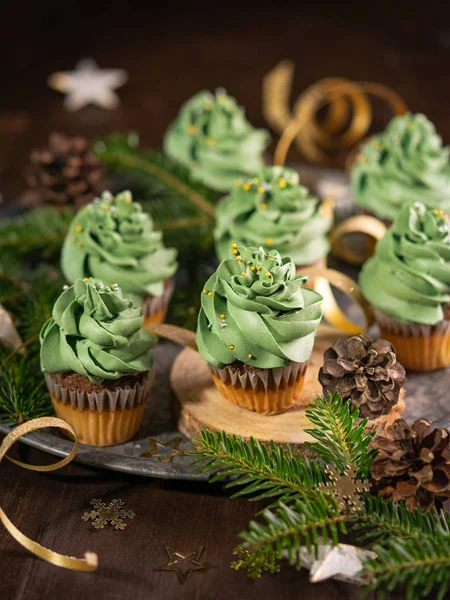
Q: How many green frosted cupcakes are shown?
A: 7